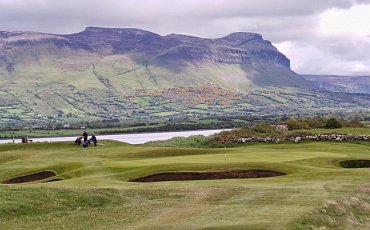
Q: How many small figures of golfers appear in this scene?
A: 2